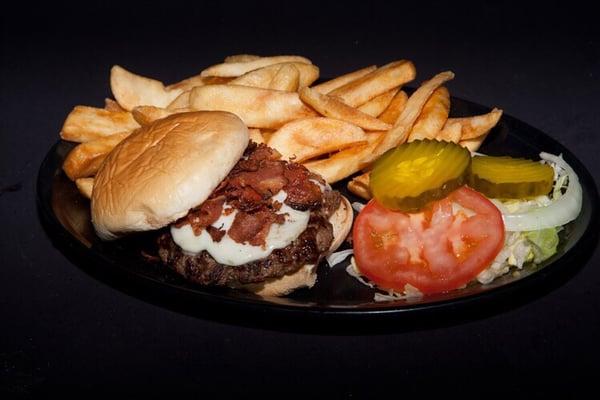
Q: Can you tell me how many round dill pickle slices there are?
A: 2